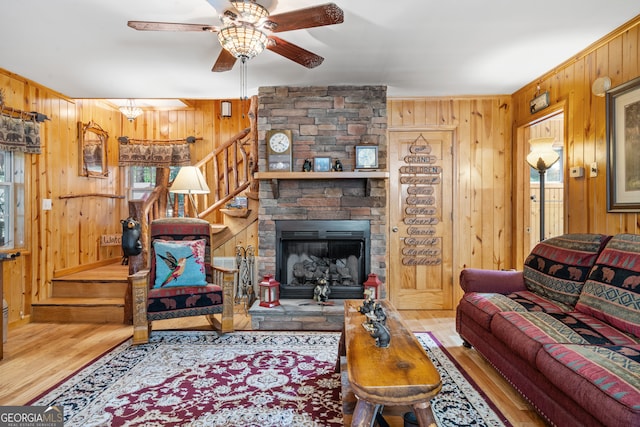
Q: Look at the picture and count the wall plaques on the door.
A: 12